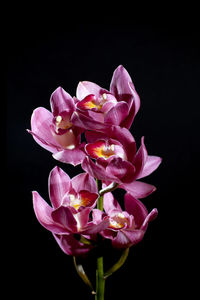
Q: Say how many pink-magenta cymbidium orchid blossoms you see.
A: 5